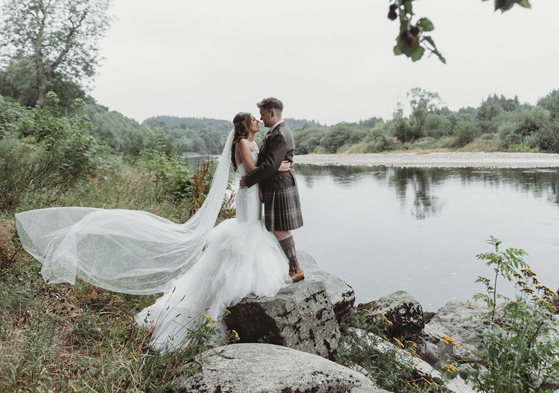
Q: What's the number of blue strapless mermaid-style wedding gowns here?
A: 0